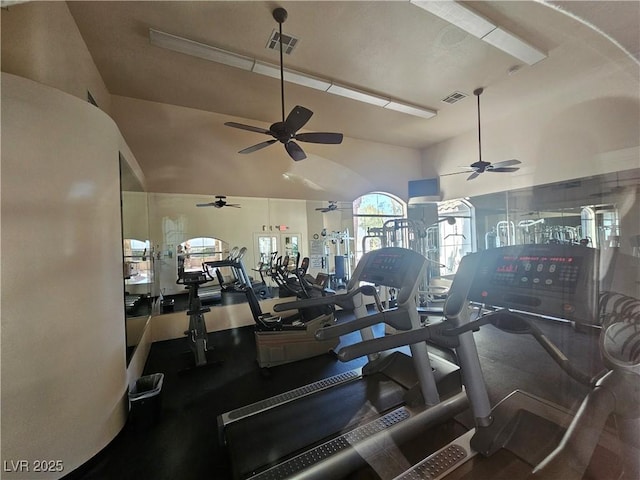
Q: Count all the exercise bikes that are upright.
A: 1